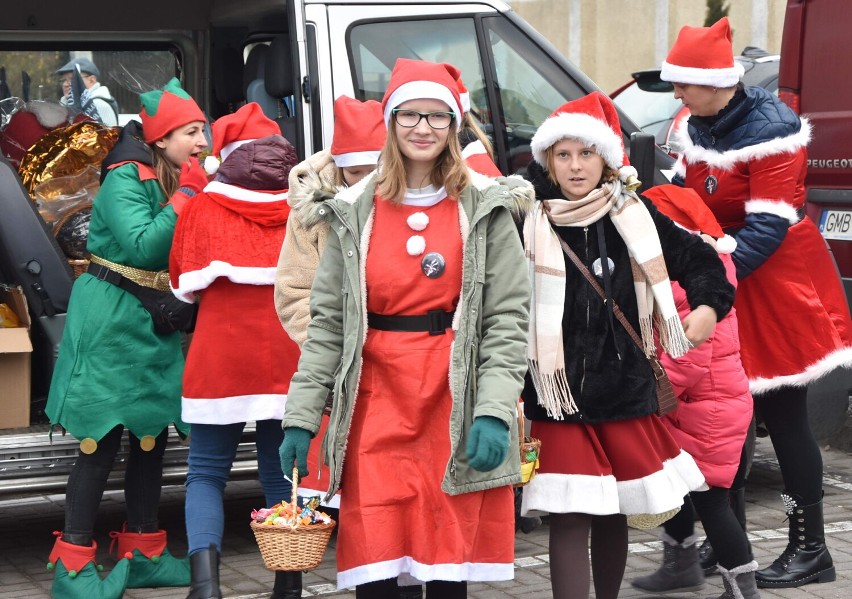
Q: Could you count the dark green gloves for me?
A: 2